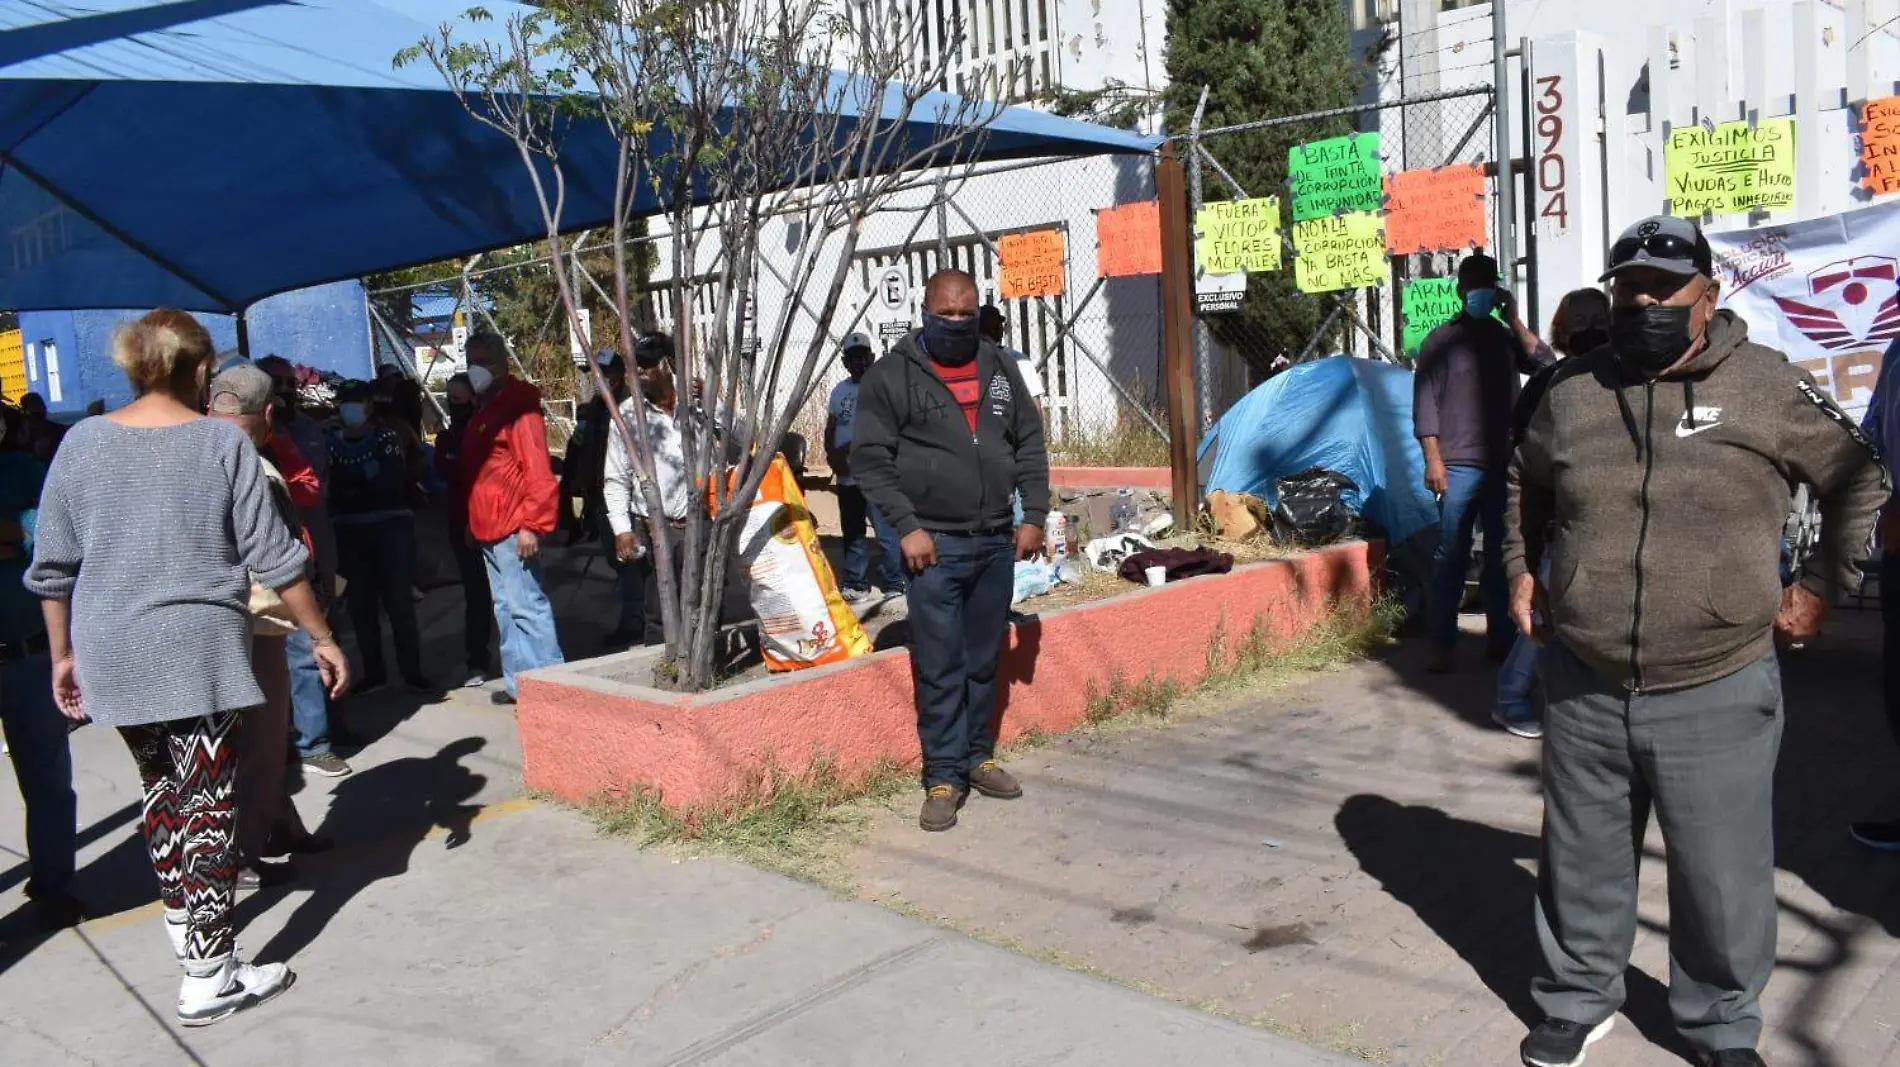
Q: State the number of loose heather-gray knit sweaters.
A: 1